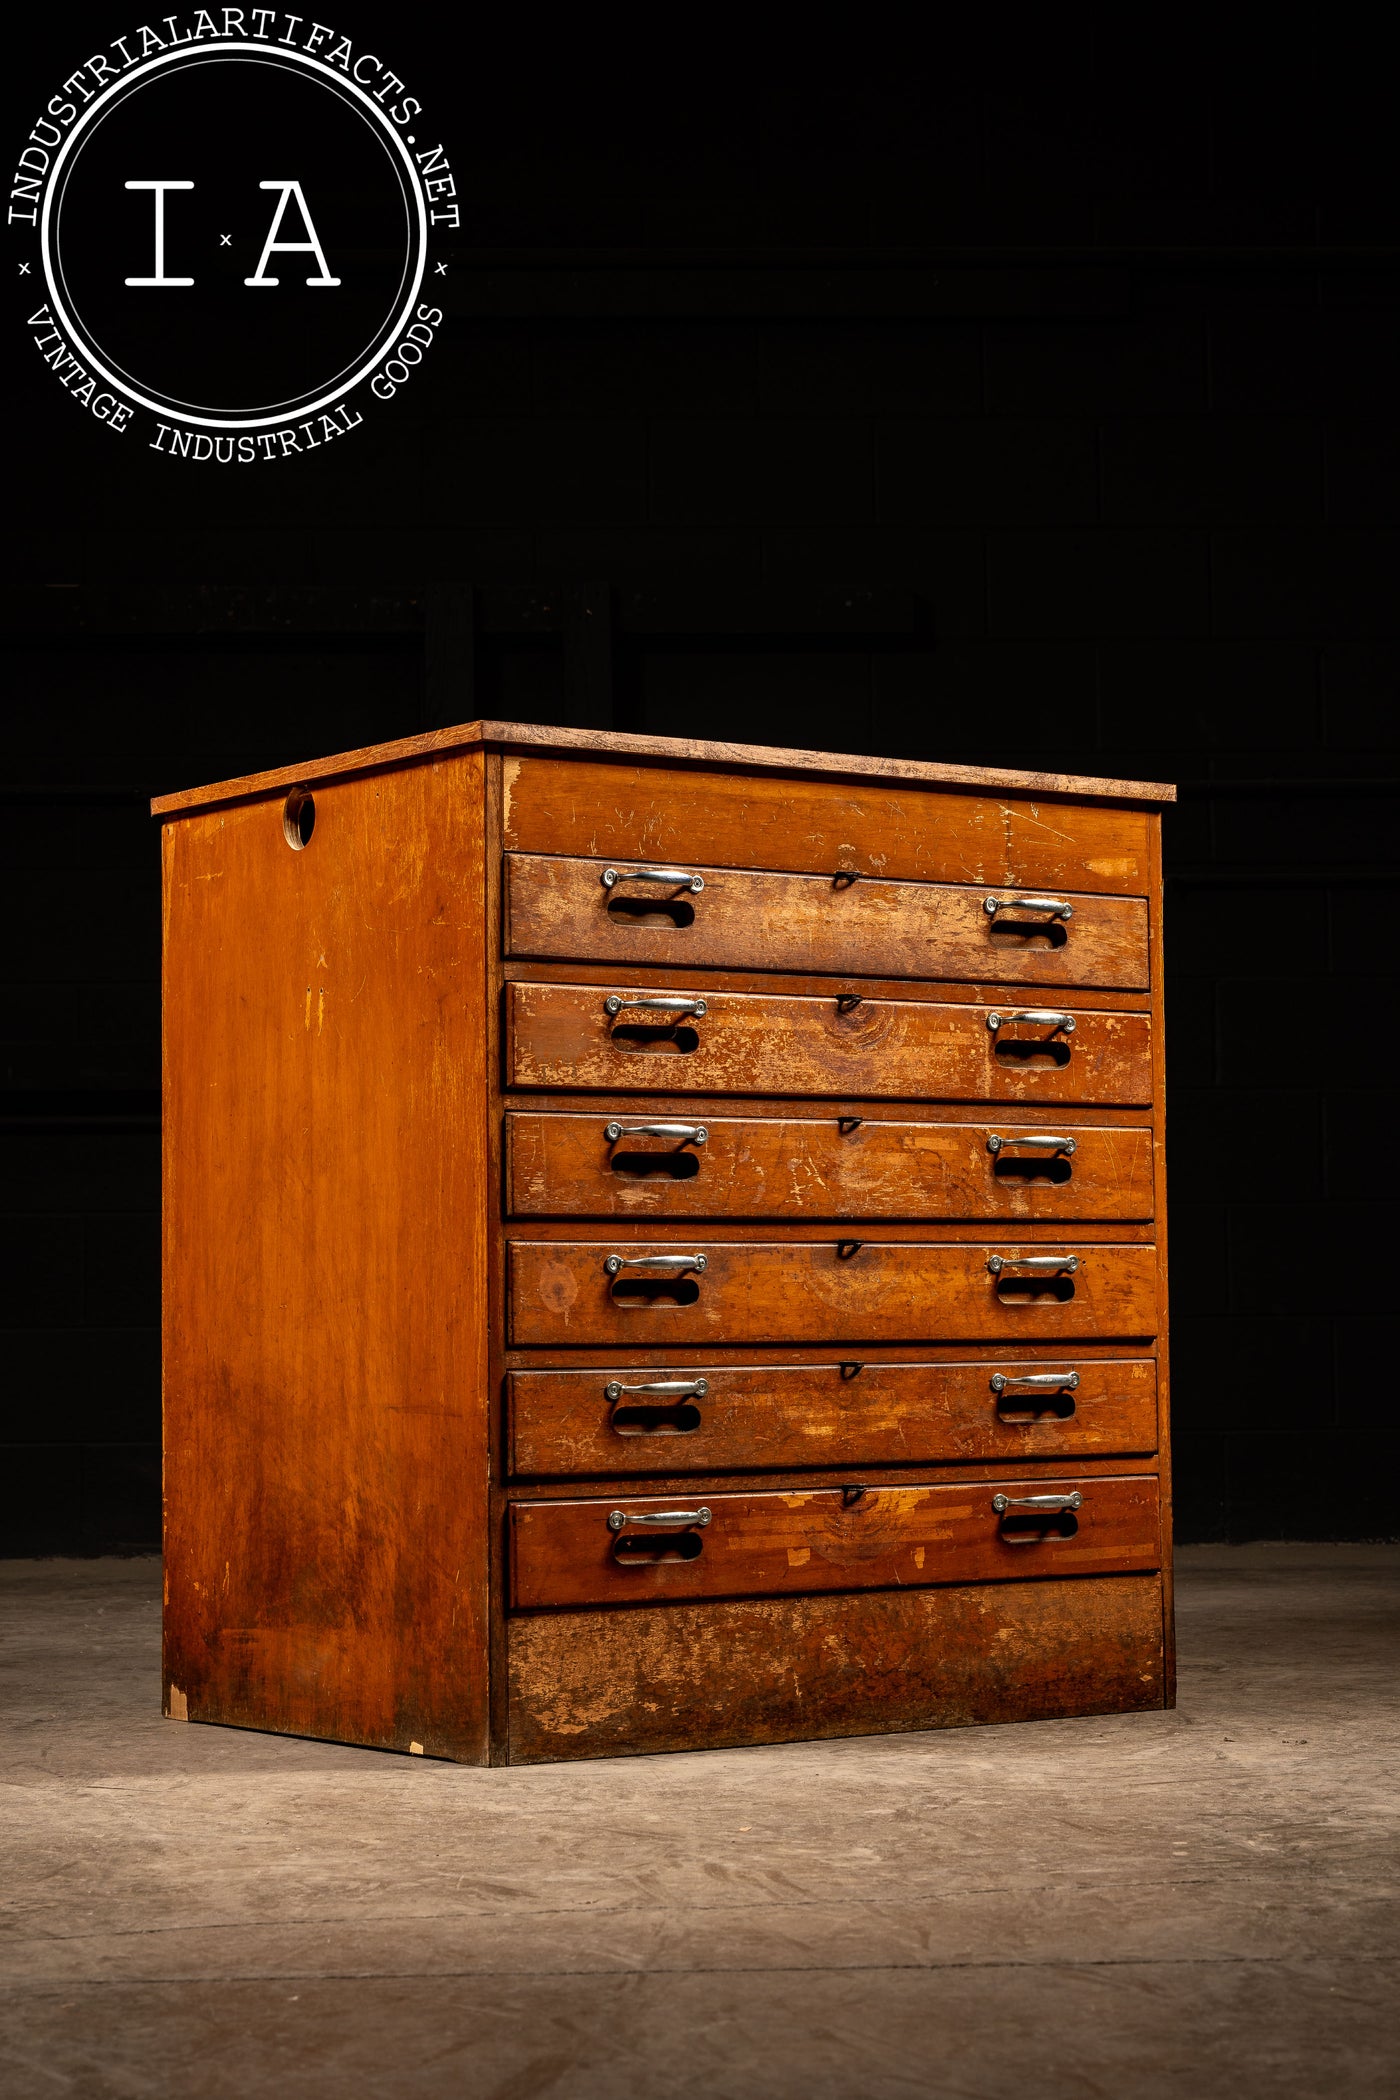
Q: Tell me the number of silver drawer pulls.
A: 12